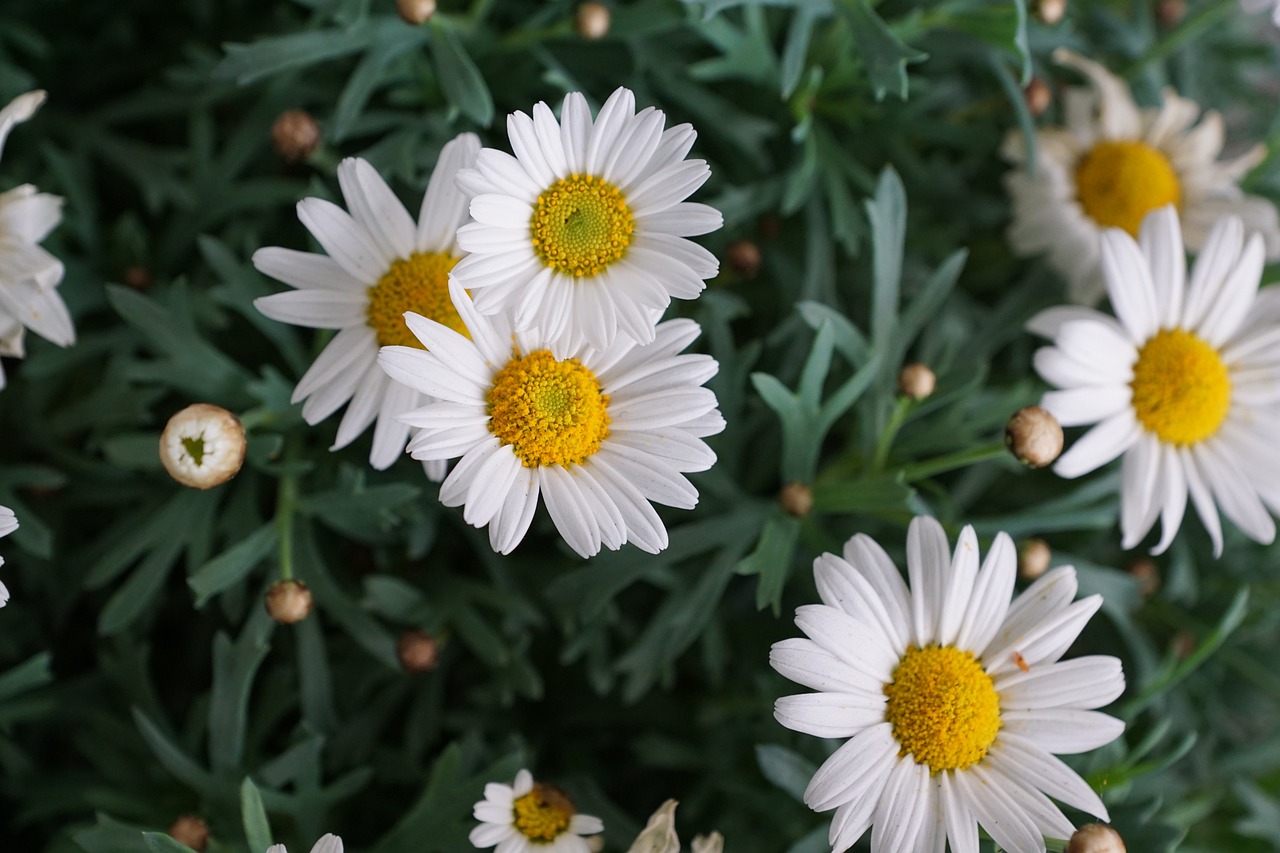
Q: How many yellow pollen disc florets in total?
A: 7